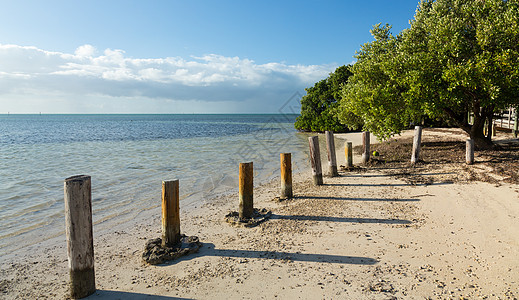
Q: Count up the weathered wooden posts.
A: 10